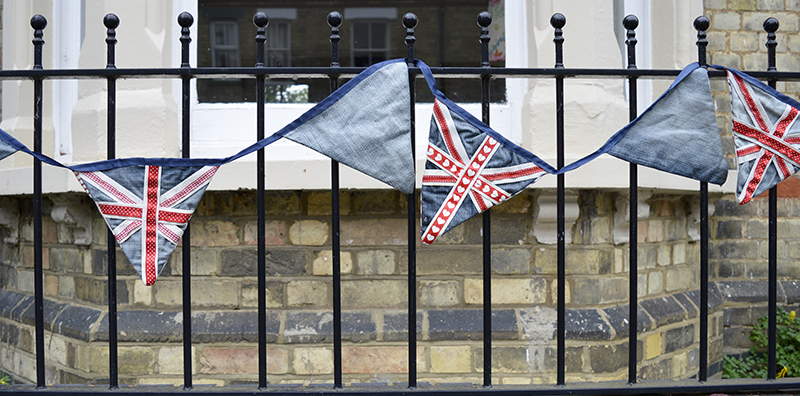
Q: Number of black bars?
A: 11